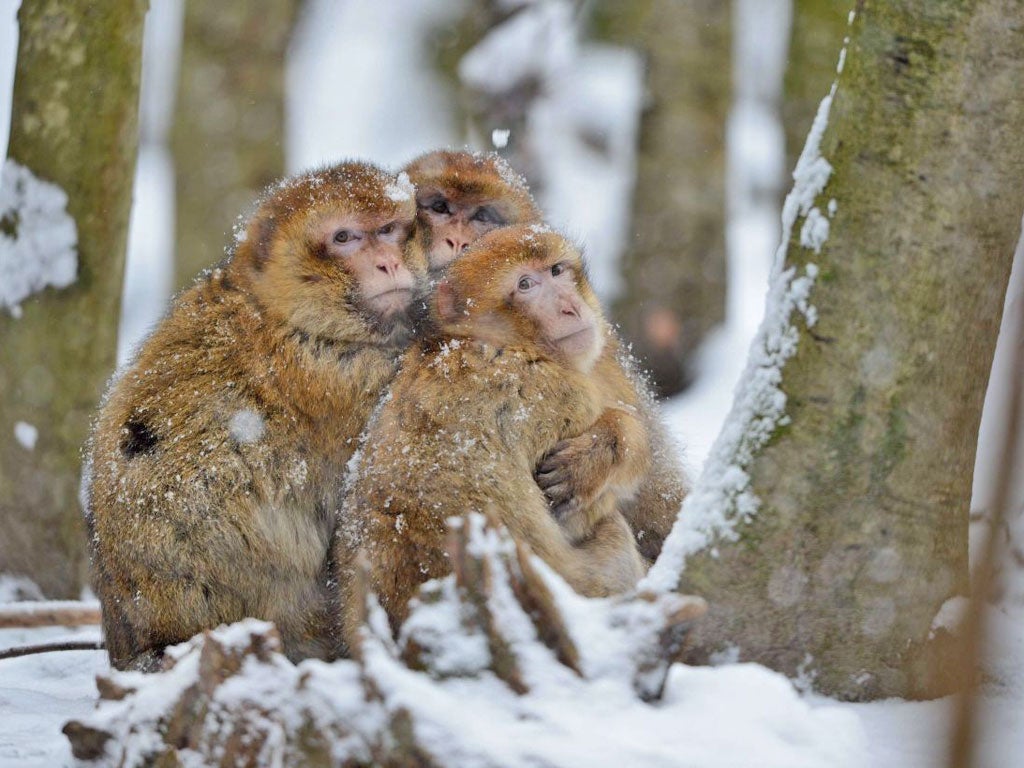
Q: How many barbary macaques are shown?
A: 3